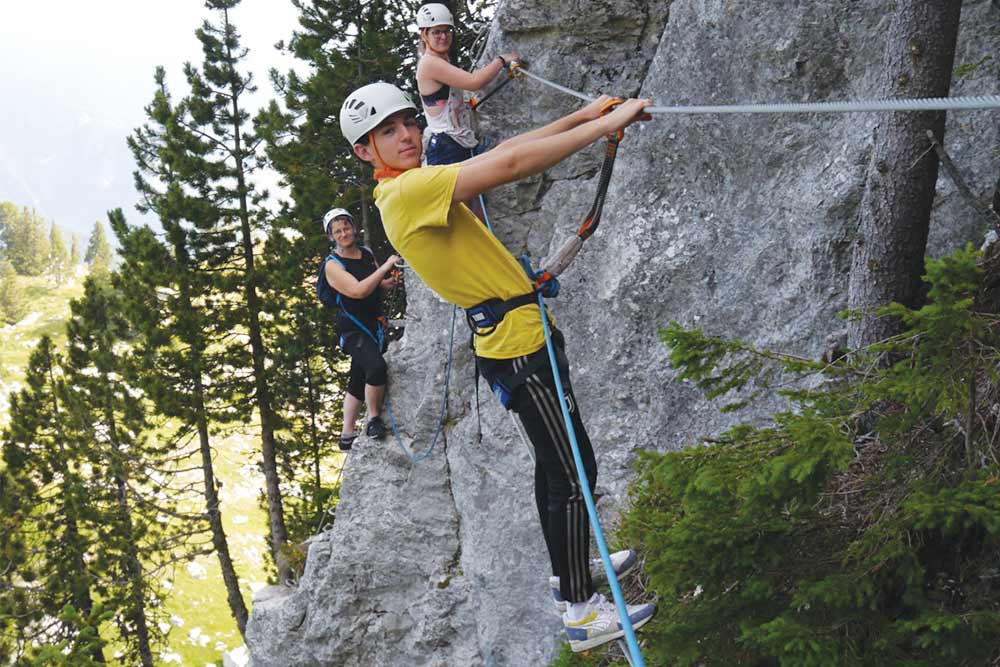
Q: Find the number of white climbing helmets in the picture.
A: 3